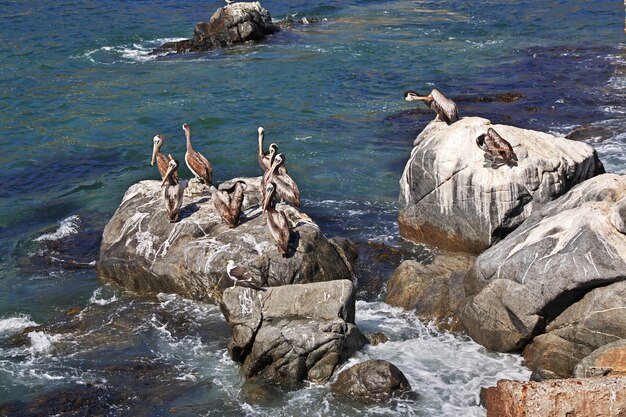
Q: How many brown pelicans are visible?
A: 10